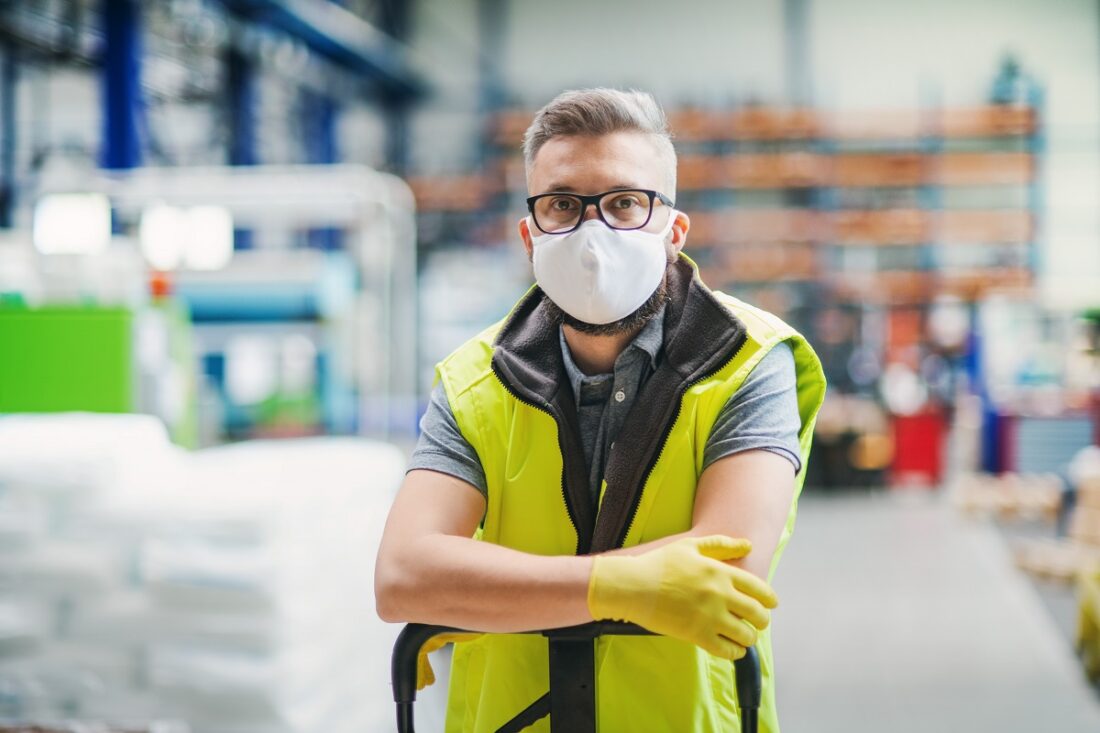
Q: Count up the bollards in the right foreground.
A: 0